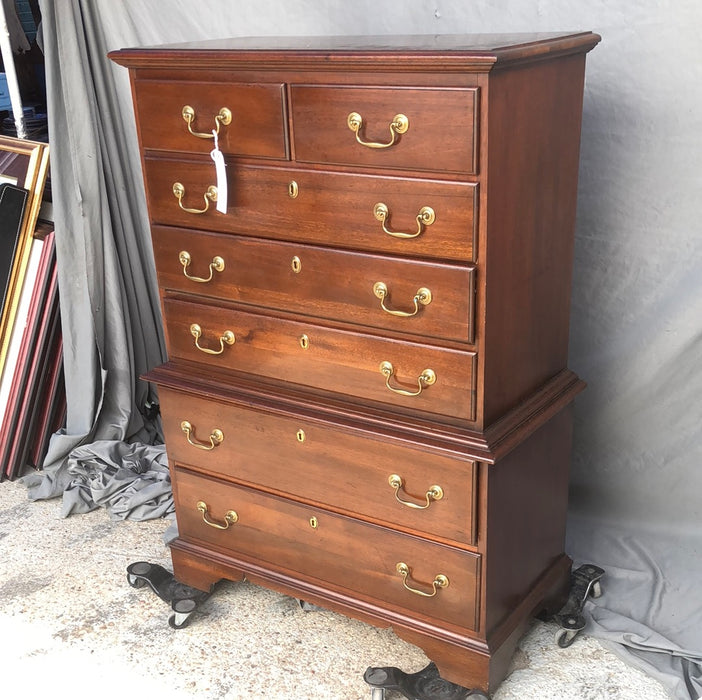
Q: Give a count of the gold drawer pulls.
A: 12